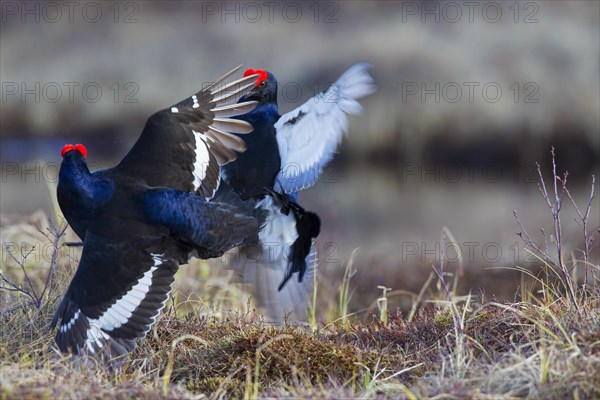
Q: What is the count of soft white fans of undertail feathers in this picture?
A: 1